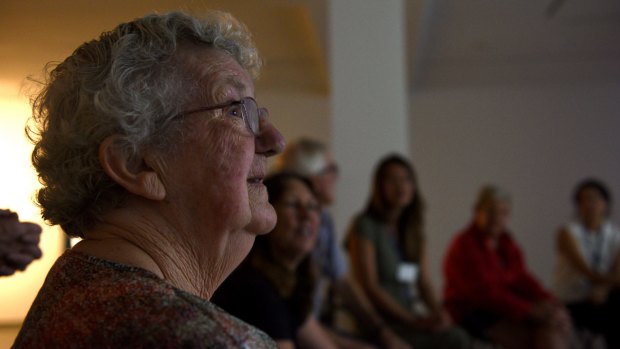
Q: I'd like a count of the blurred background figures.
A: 5